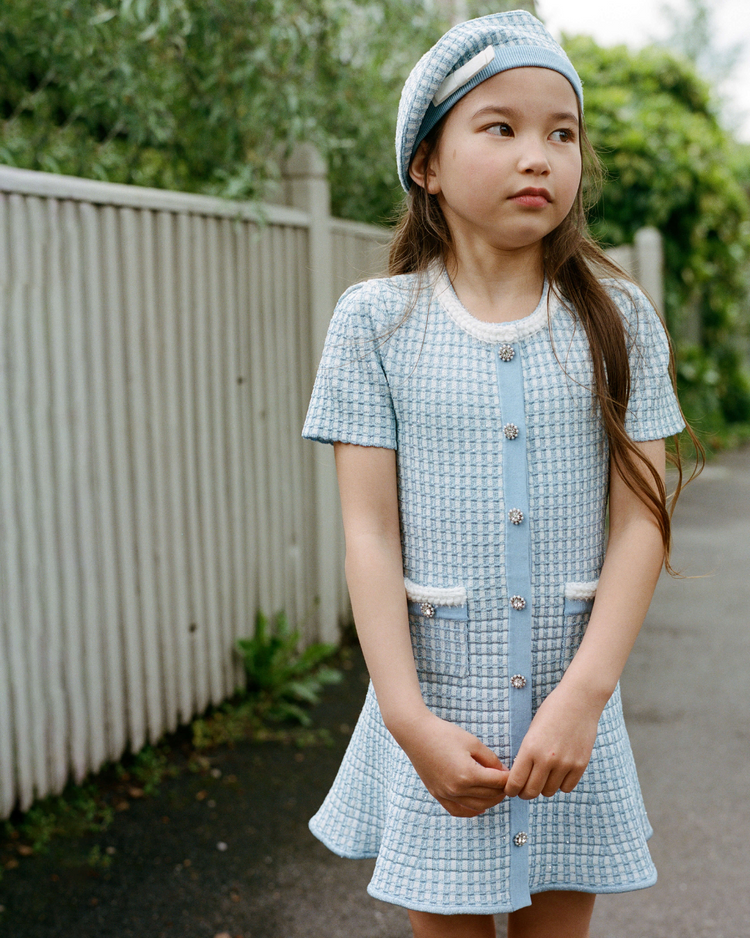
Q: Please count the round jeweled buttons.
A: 7